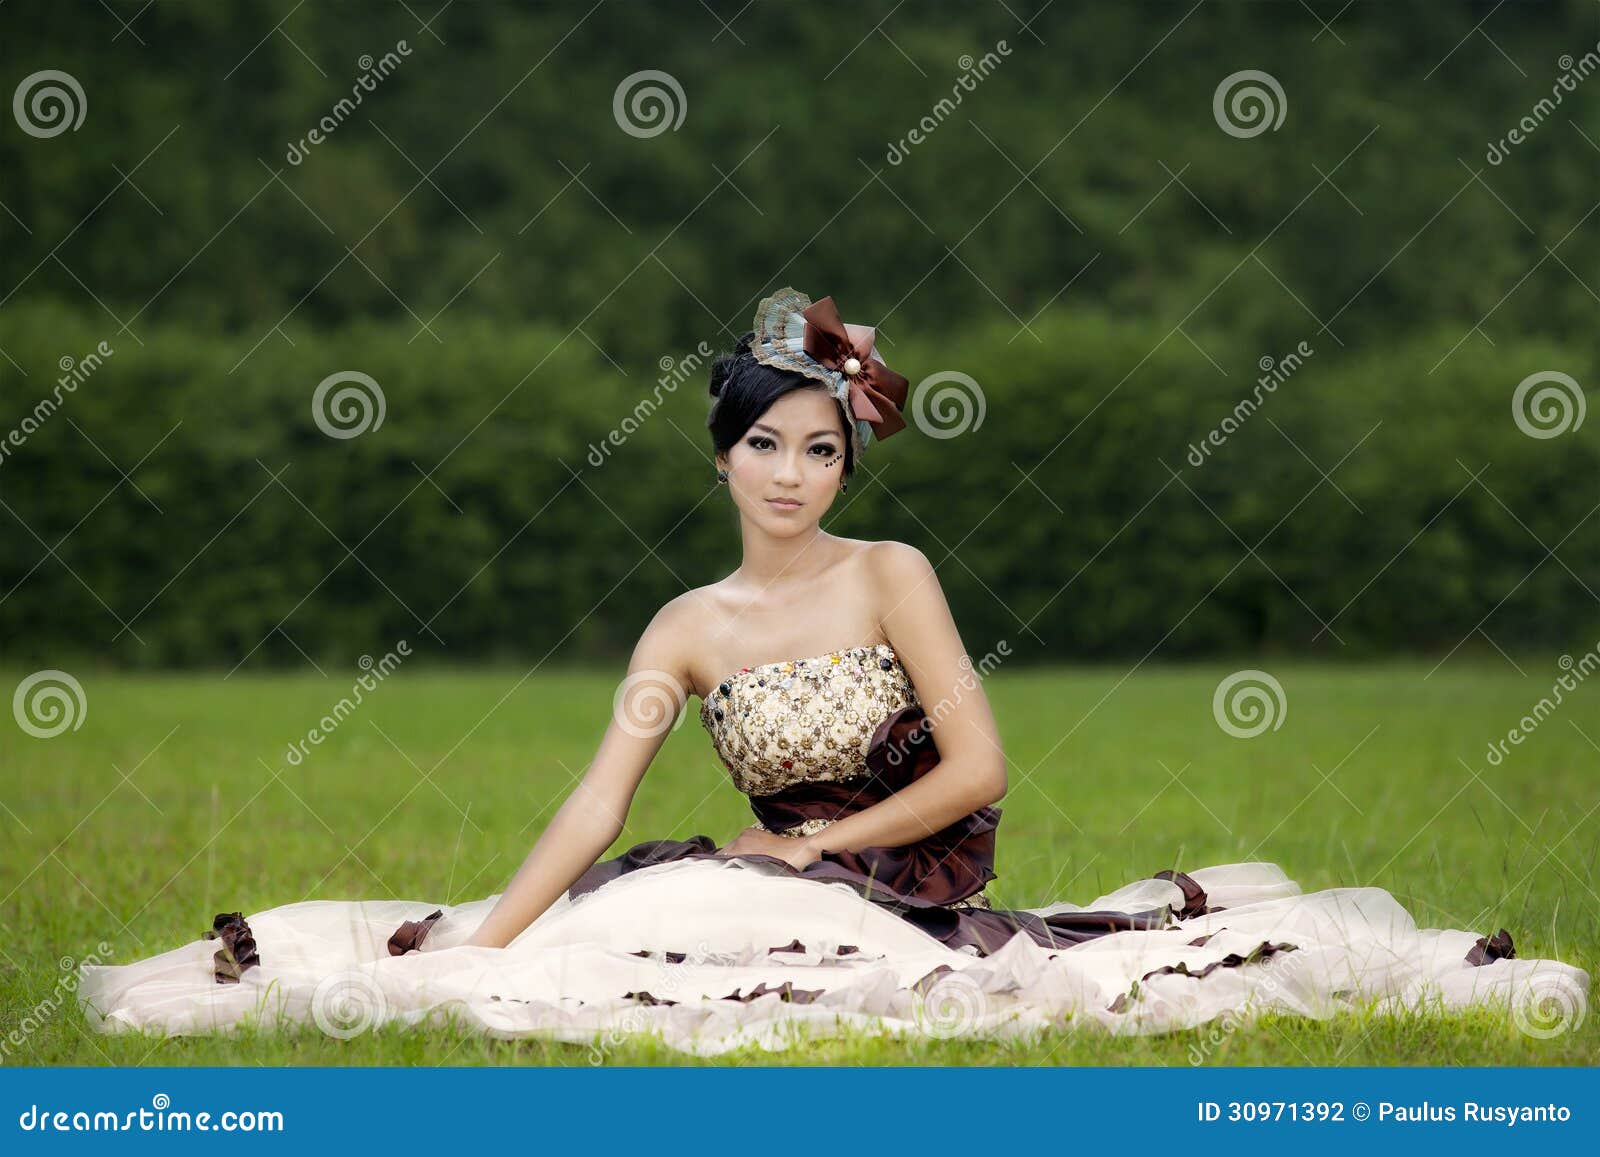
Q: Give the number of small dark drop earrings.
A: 2